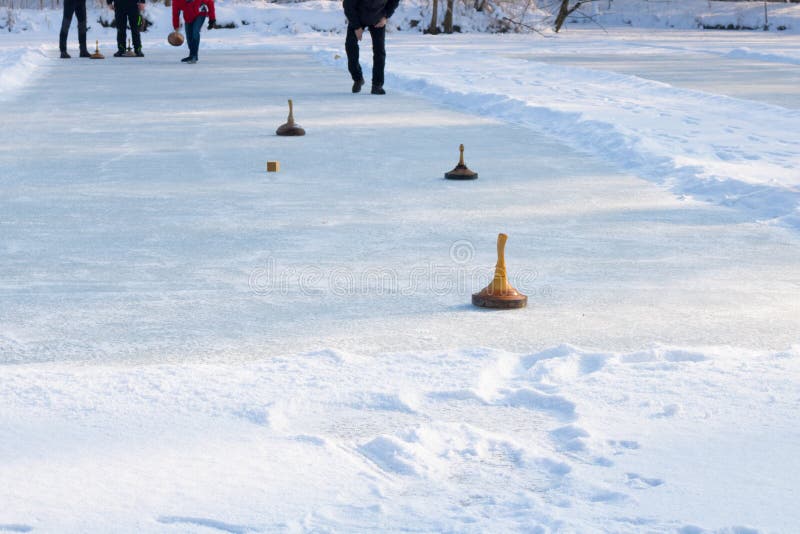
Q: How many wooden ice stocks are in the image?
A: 6